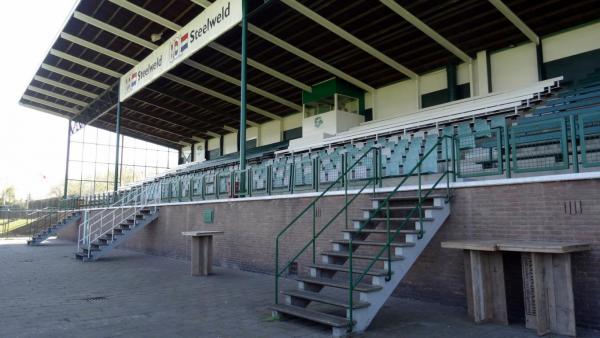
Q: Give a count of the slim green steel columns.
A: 3